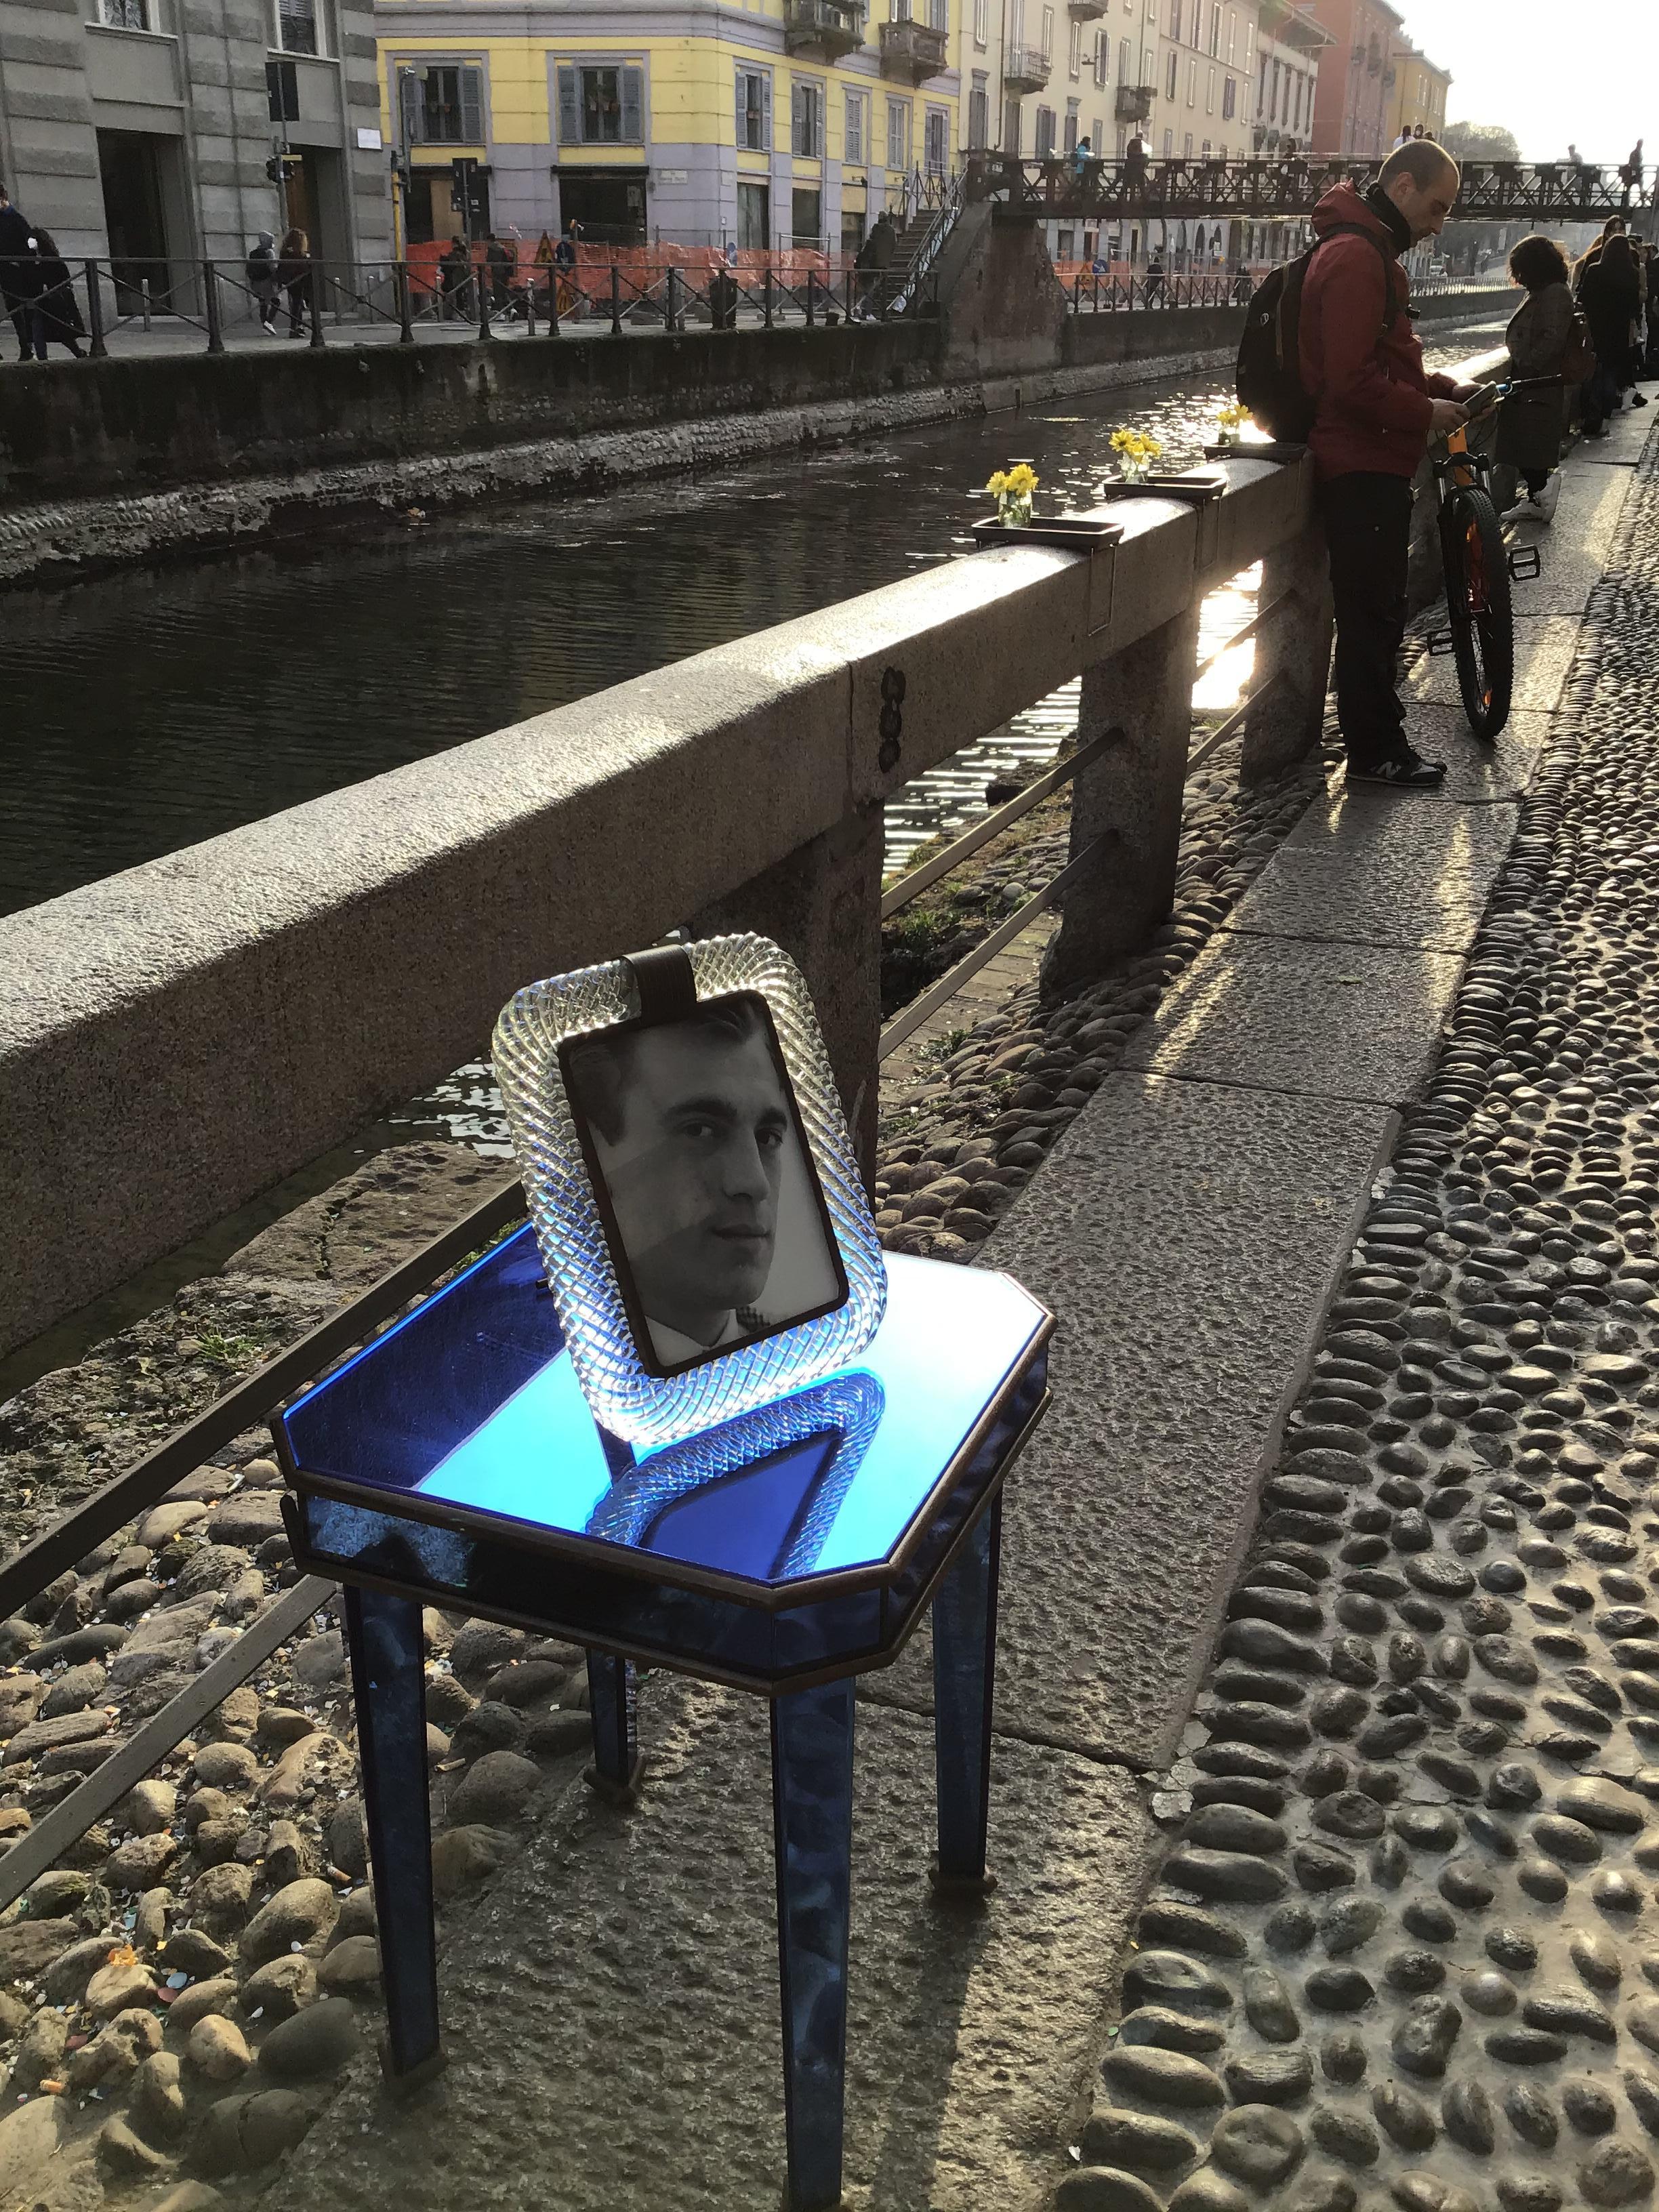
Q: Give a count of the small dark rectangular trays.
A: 3